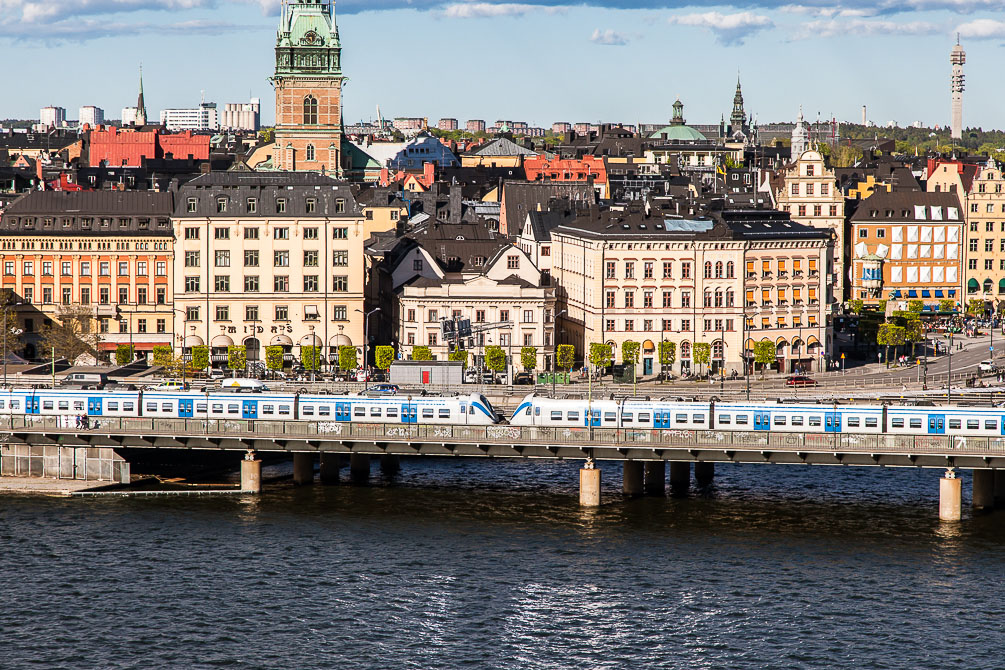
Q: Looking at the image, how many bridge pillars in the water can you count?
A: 13